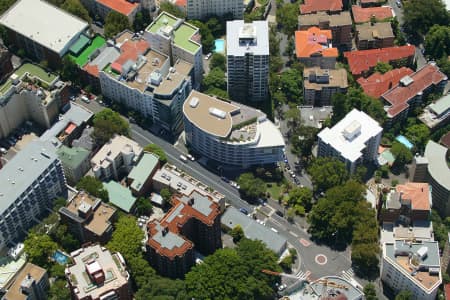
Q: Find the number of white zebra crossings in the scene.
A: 2